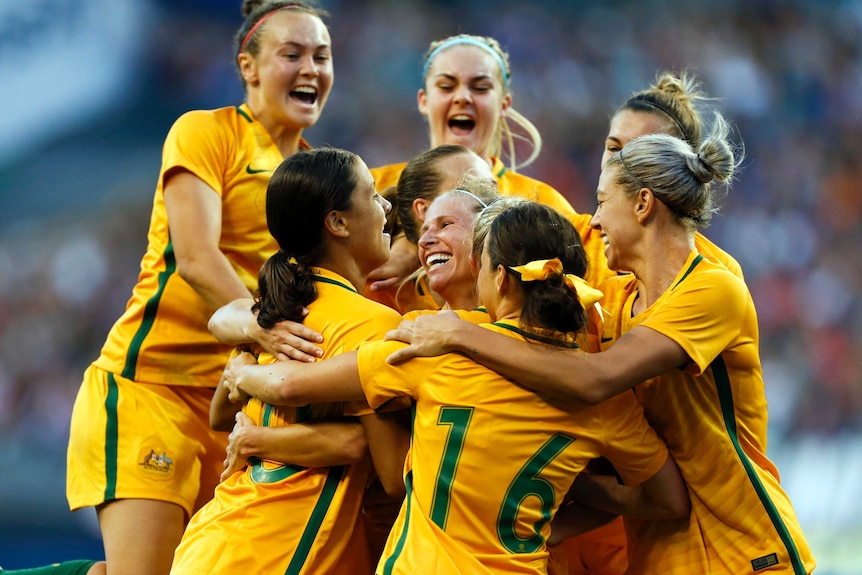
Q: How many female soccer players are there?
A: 9